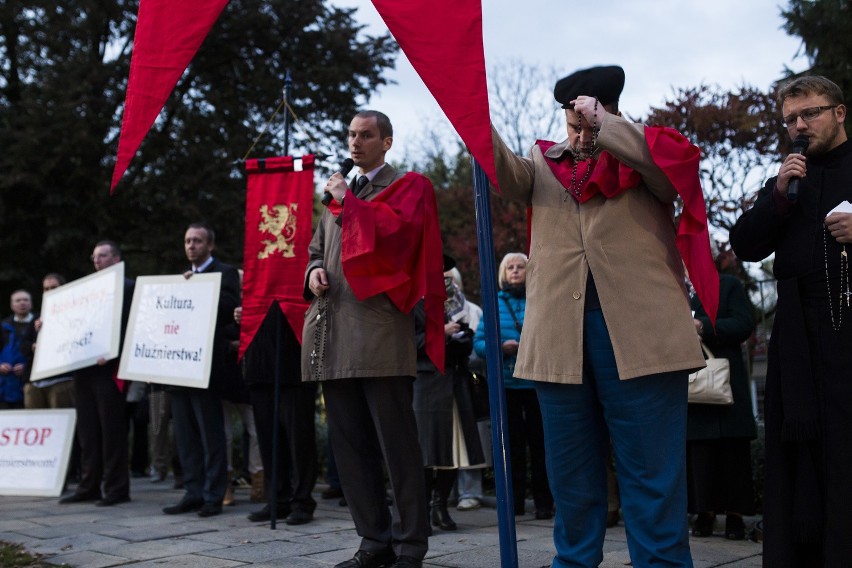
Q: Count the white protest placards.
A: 3